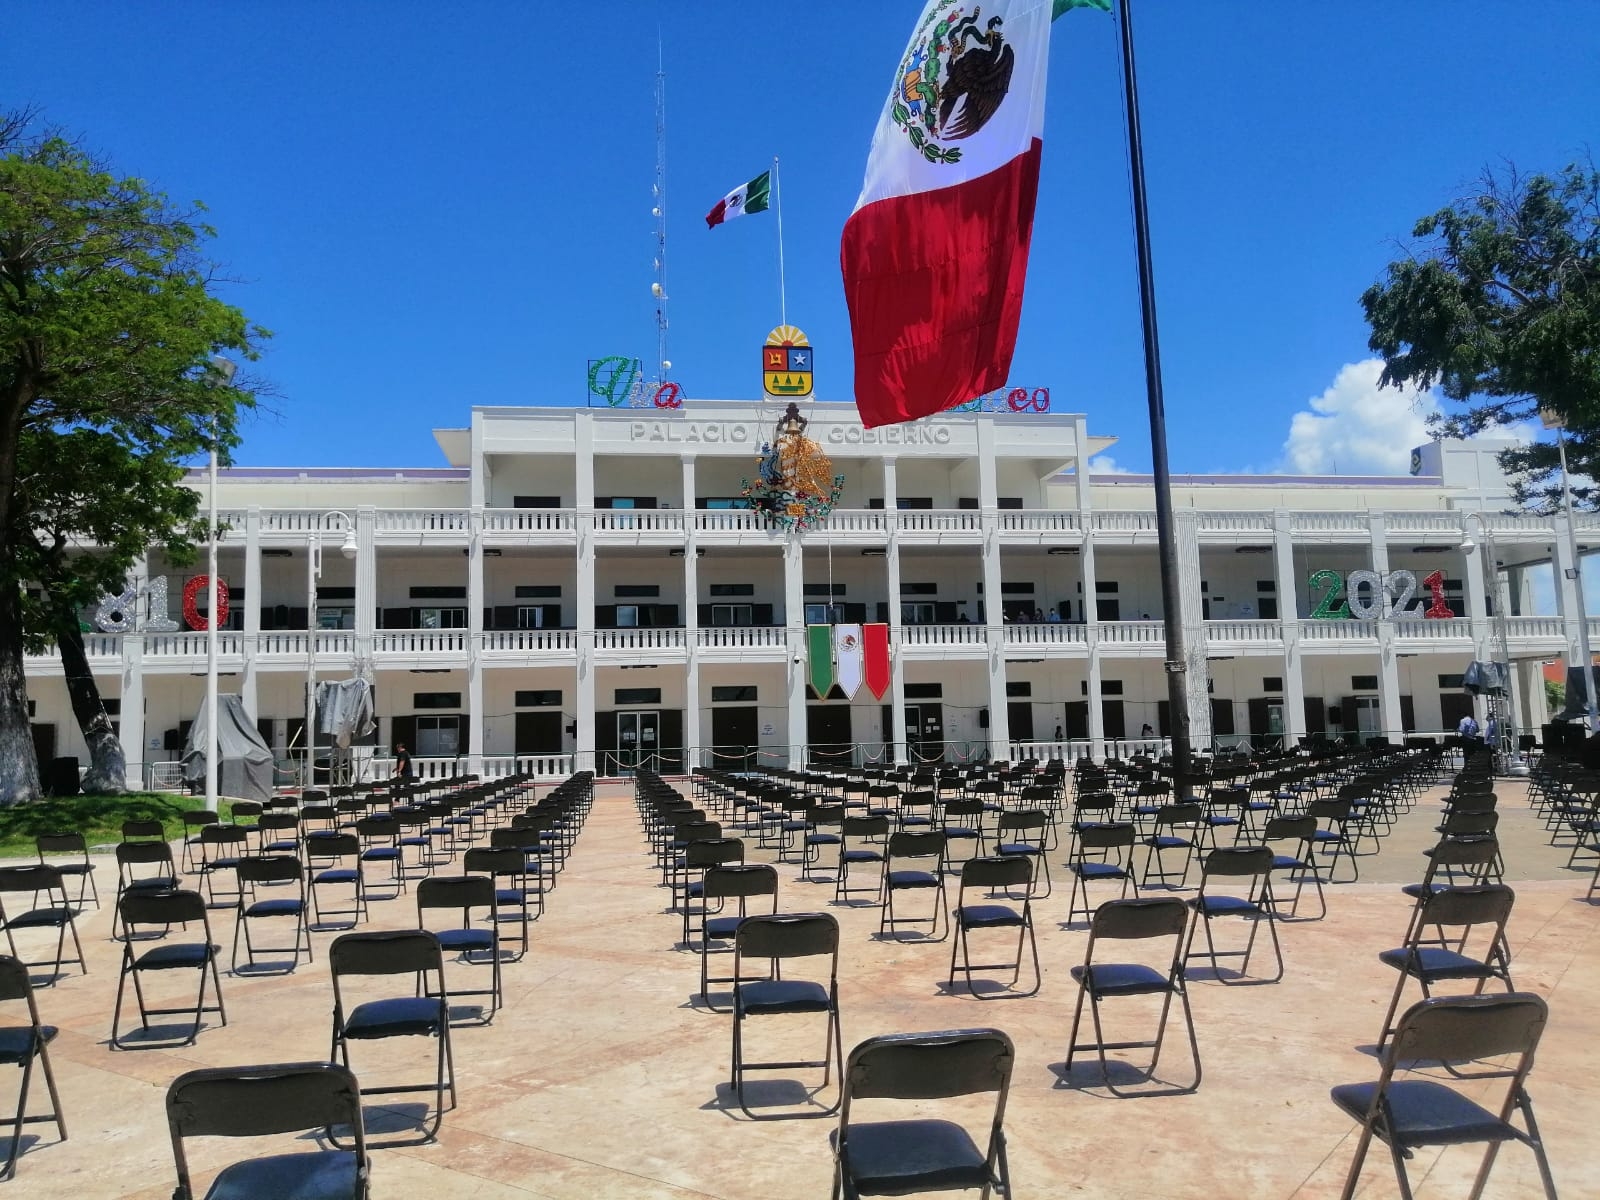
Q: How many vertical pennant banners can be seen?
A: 3